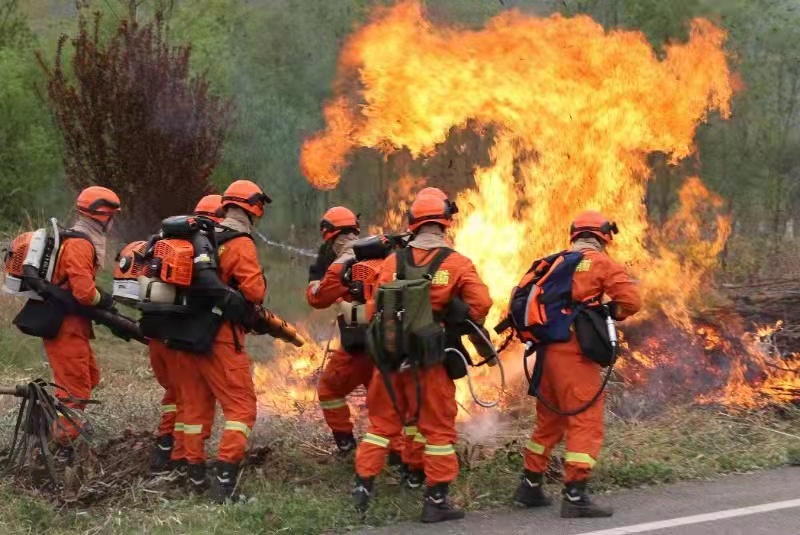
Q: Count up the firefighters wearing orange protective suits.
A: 7